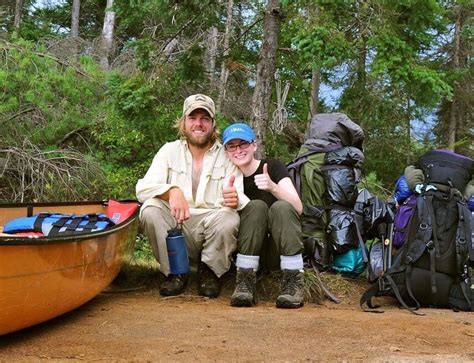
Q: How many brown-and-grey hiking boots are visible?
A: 2